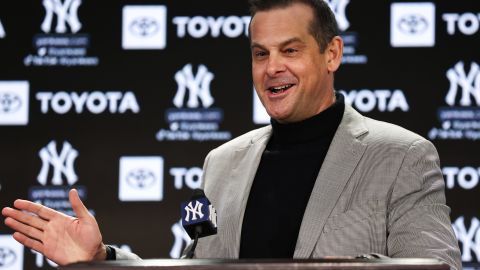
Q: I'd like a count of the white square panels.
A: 6